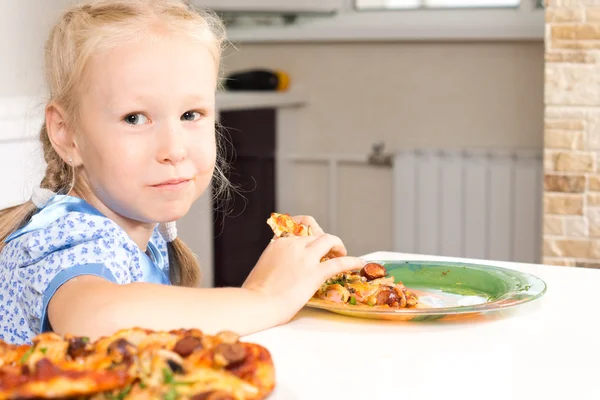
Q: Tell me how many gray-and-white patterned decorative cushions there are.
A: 0